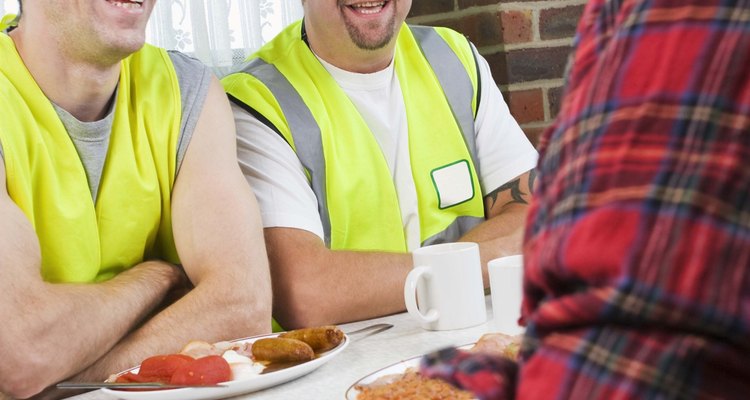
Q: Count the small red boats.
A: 0